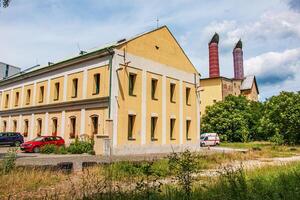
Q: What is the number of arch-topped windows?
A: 7